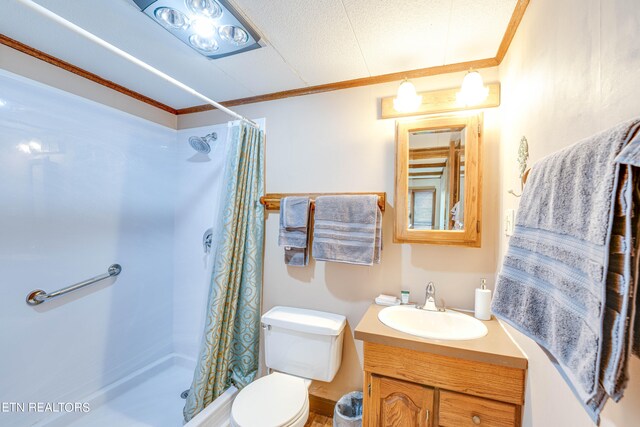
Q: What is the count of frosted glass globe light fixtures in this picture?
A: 2